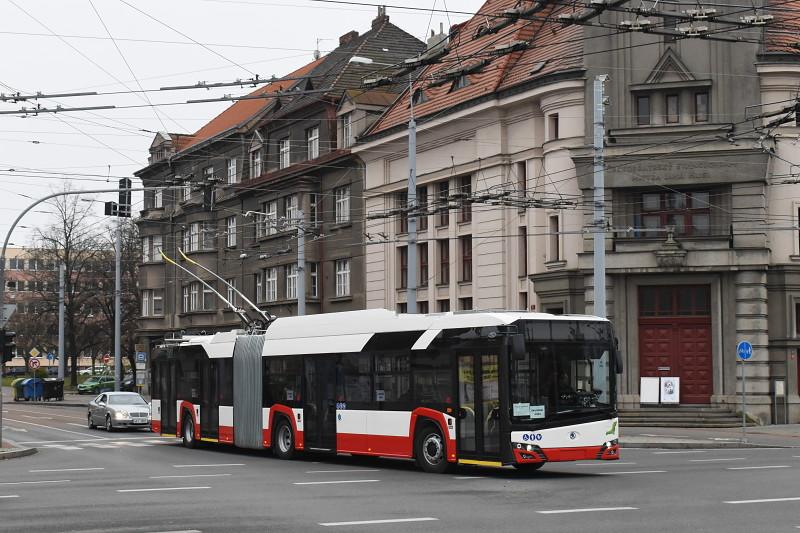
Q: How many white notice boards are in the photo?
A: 2